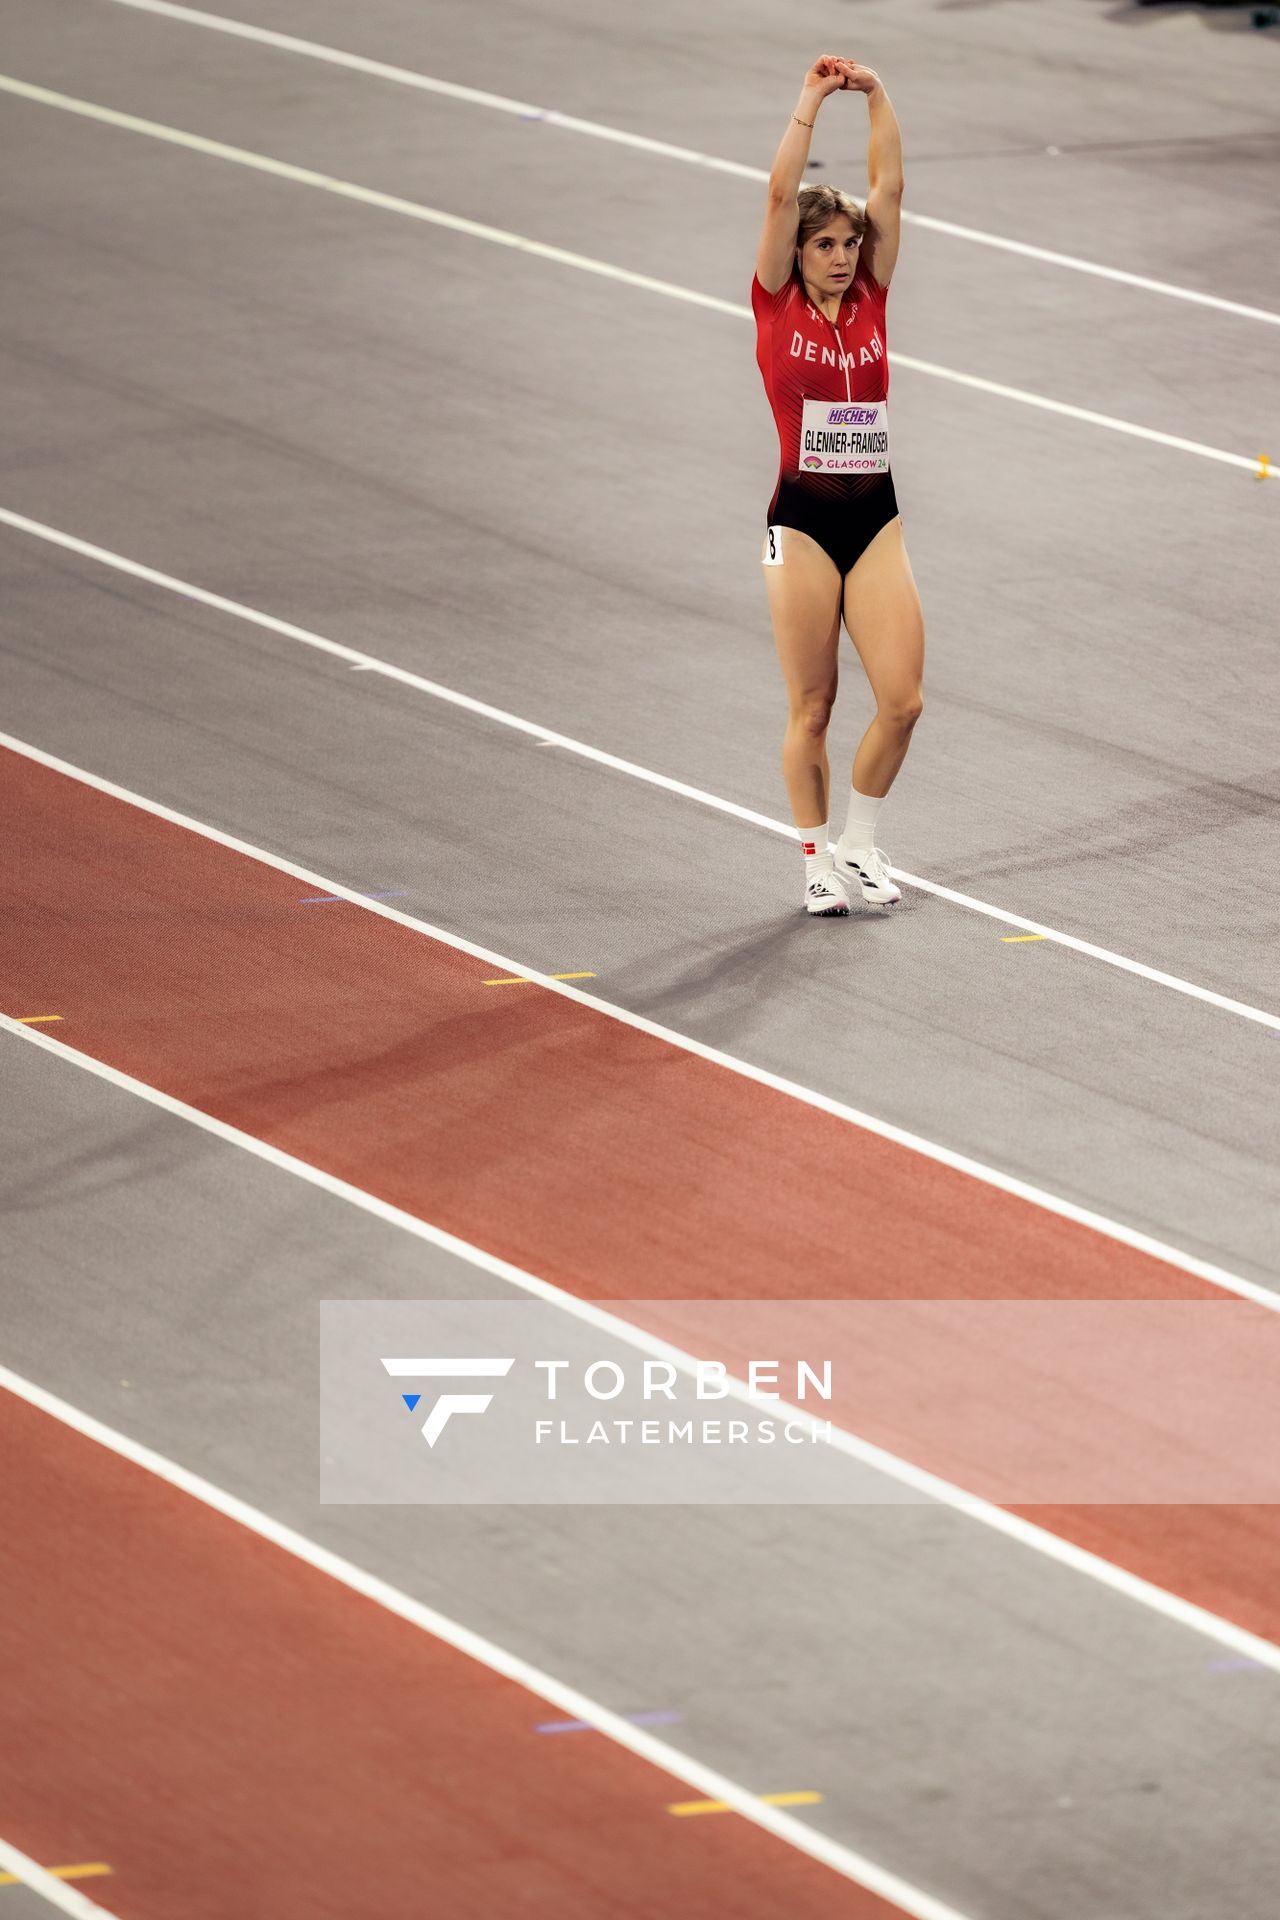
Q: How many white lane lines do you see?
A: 7